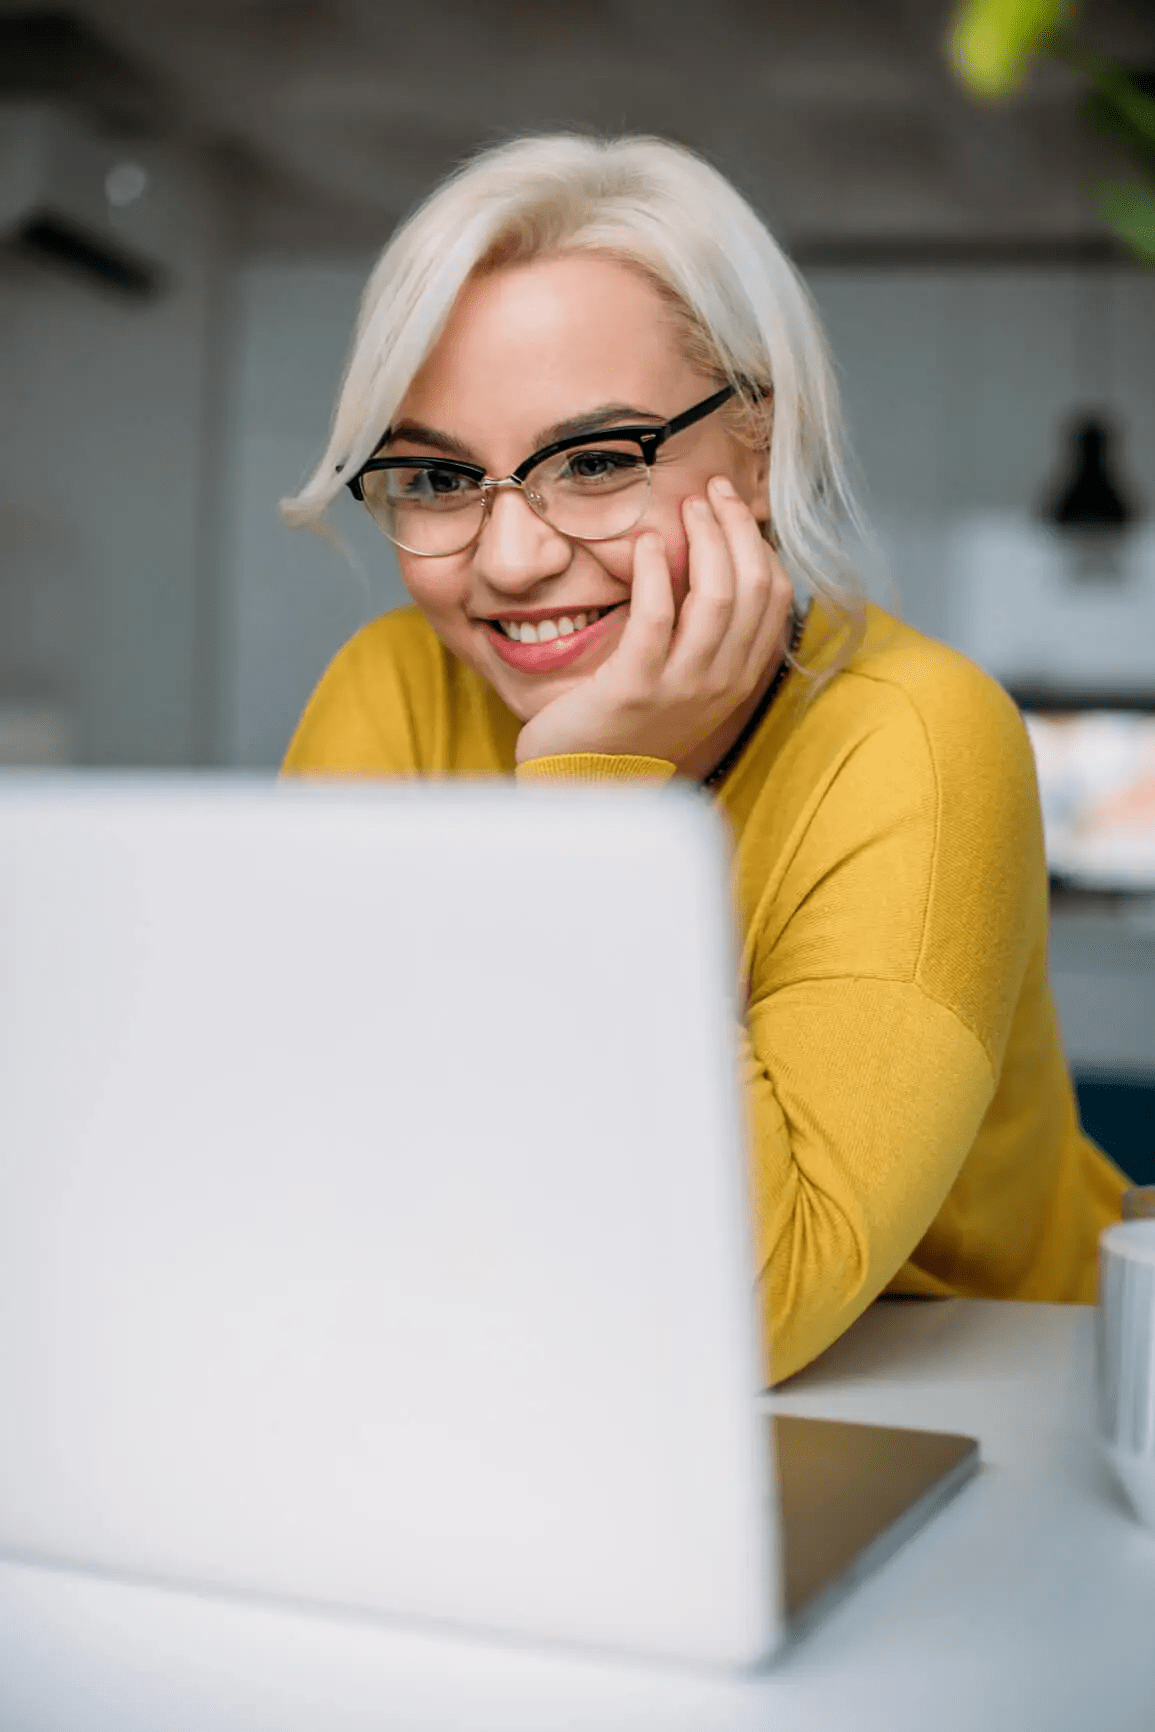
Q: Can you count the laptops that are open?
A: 1